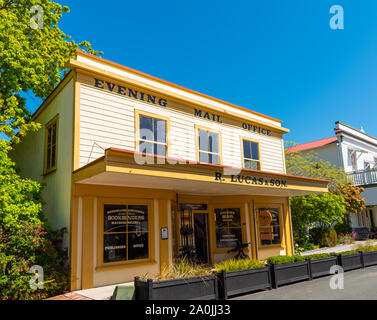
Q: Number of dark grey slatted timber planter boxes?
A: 6